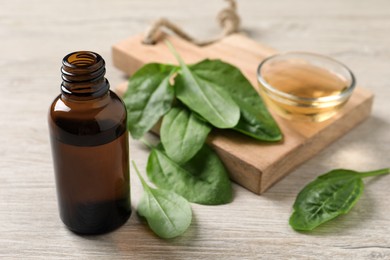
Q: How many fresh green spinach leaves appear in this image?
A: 7